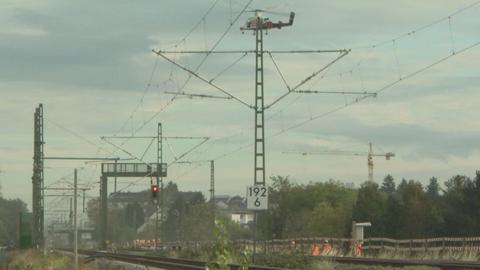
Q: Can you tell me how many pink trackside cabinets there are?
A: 0